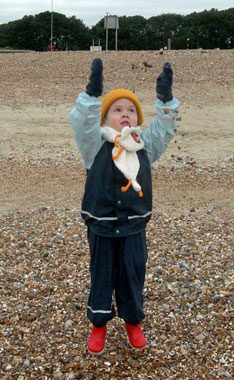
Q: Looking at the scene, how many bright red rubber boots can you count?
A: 2